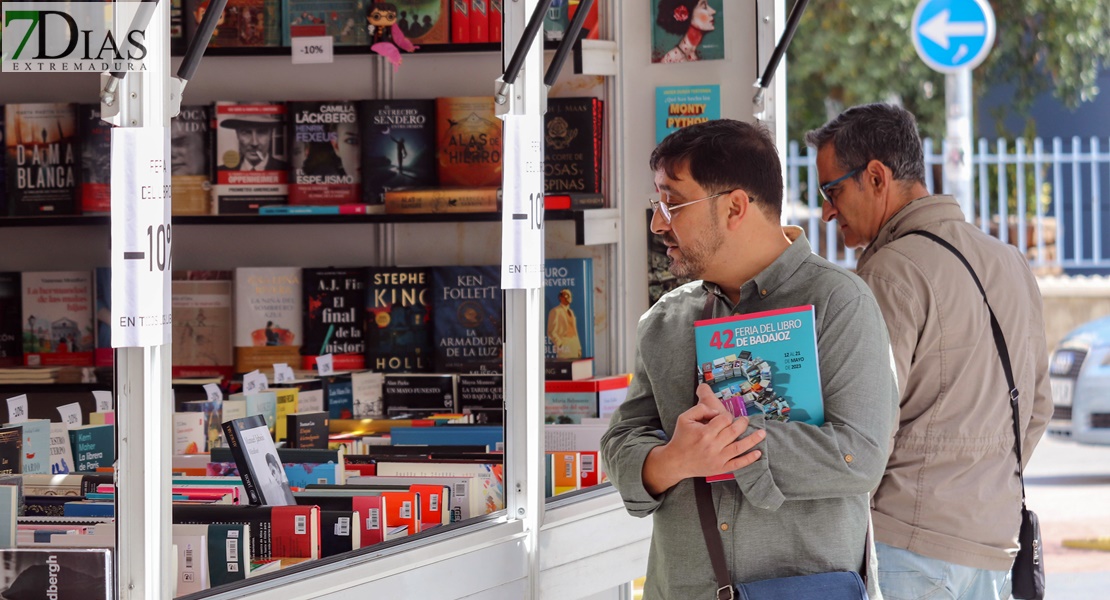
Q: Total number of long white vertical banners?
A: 2